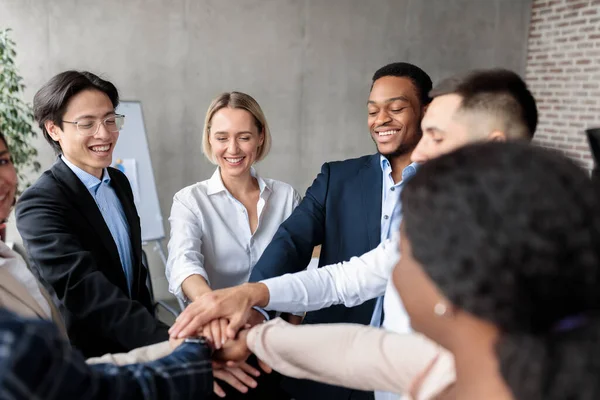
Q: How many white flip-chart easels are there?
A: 1